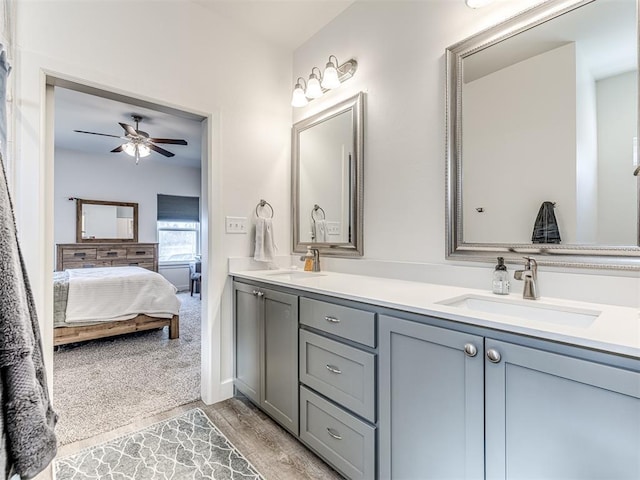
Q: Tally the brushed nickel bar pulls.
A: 3